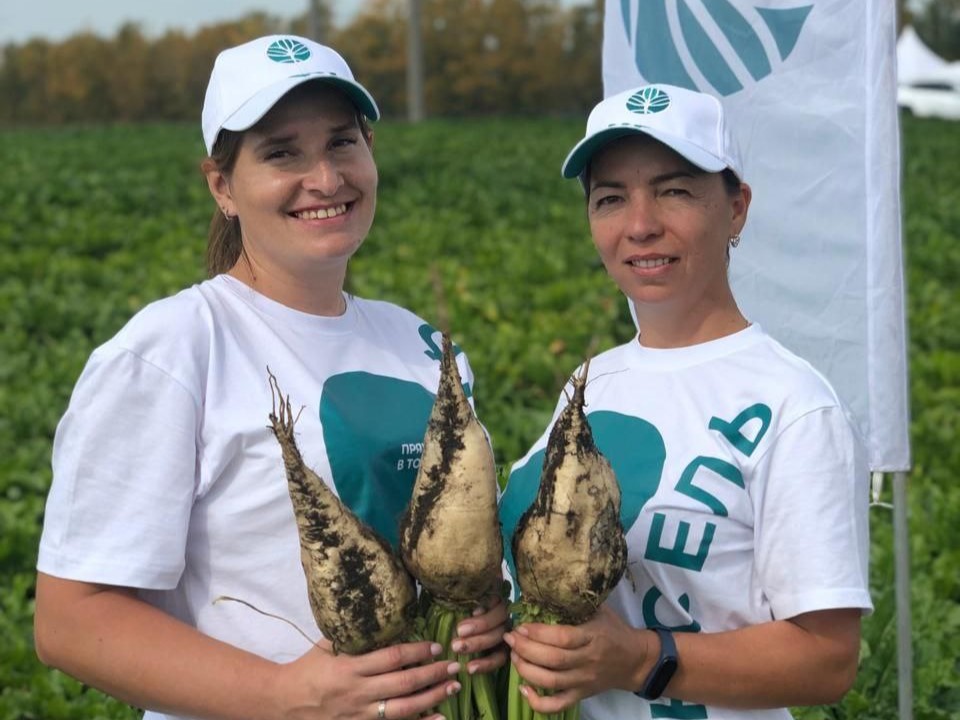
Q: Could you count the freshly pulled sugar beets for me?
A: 3